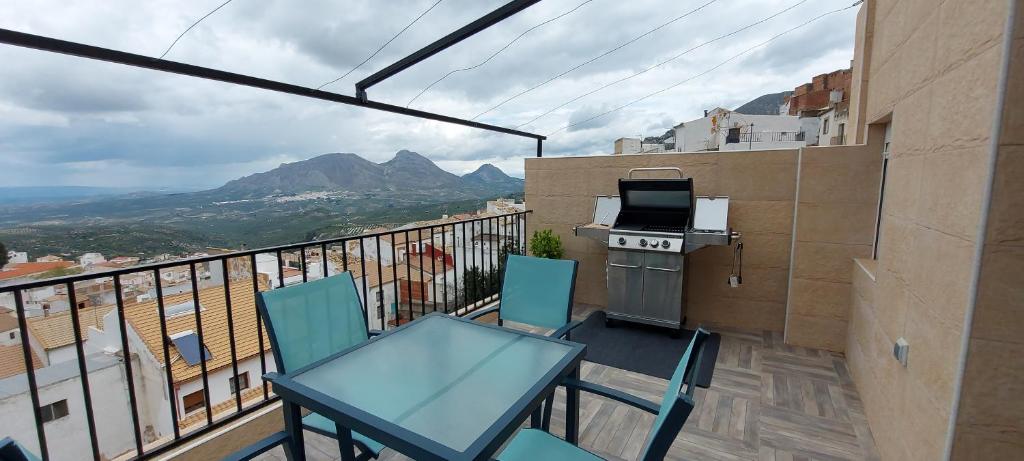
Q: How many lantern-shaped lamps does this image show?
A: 0